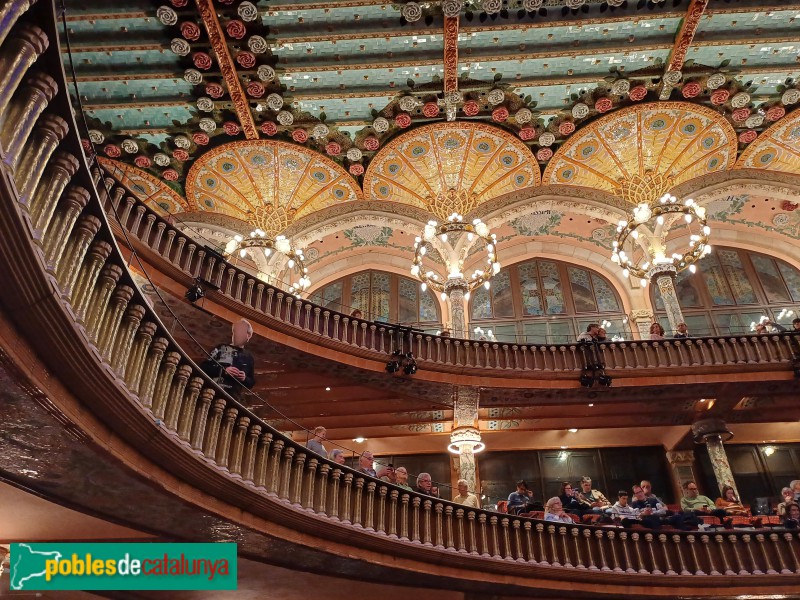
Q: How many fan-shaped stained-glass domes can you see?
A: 5